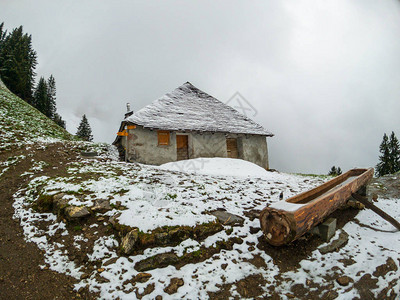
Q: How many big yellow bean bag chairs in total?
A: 0